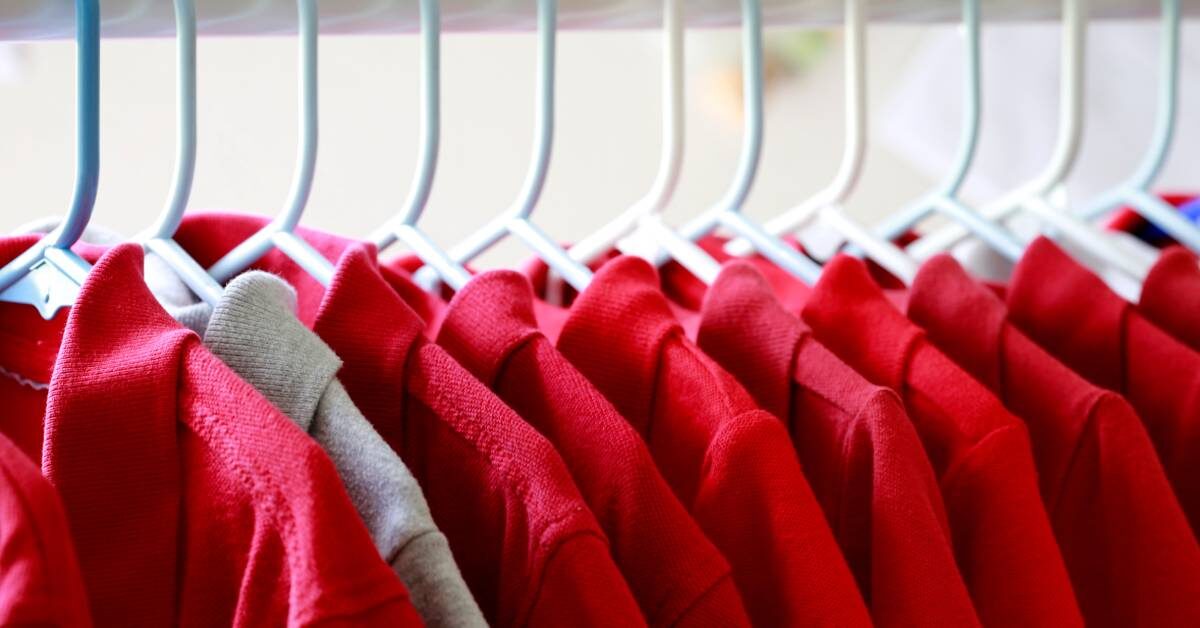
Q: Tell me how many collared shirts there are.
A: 10